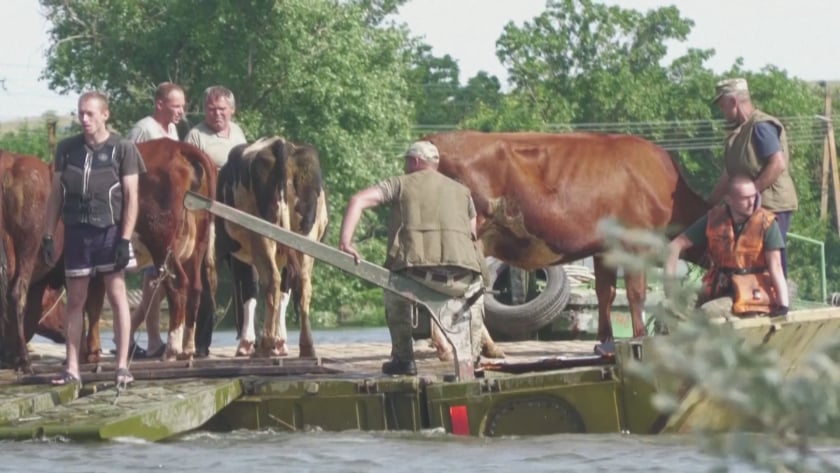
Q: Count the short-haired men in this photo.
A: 6